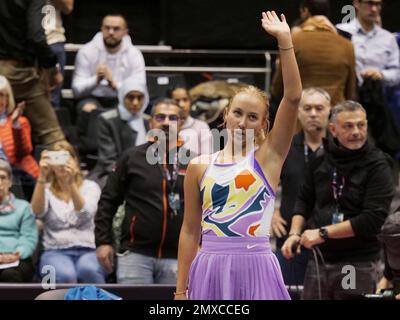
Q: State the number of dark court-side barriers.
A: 1